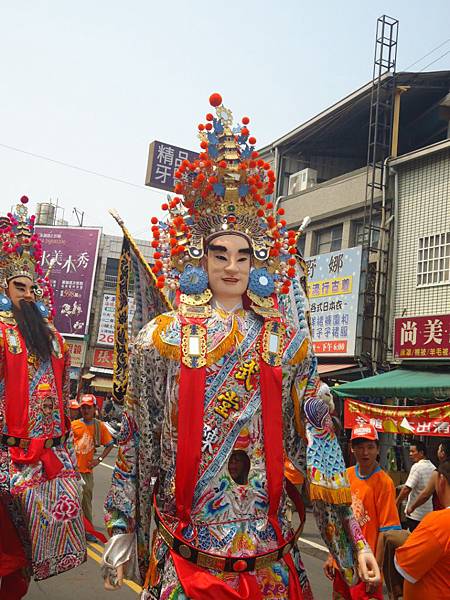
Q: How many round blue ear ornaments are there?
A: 4